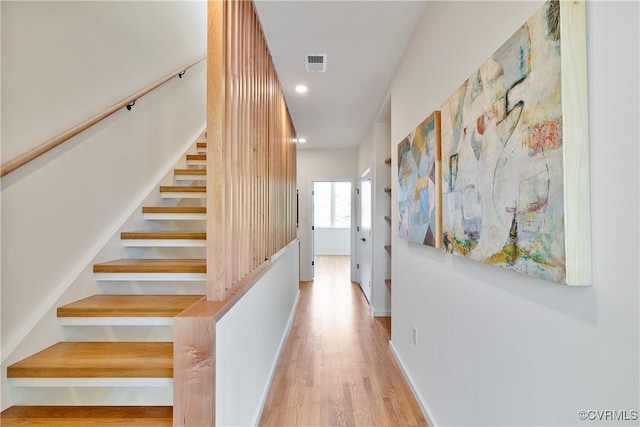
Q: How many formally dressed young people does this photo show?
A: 0